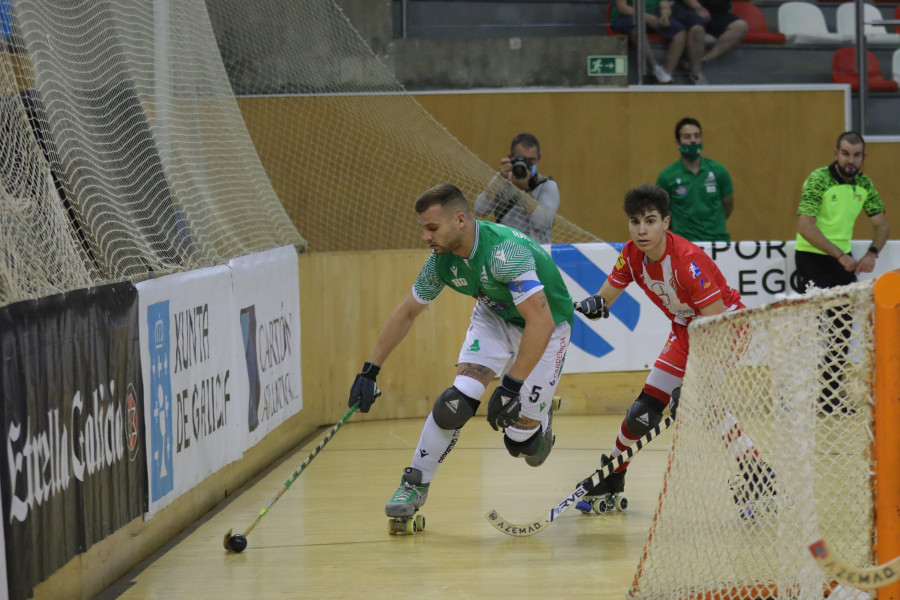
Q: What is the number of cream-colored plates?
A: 0